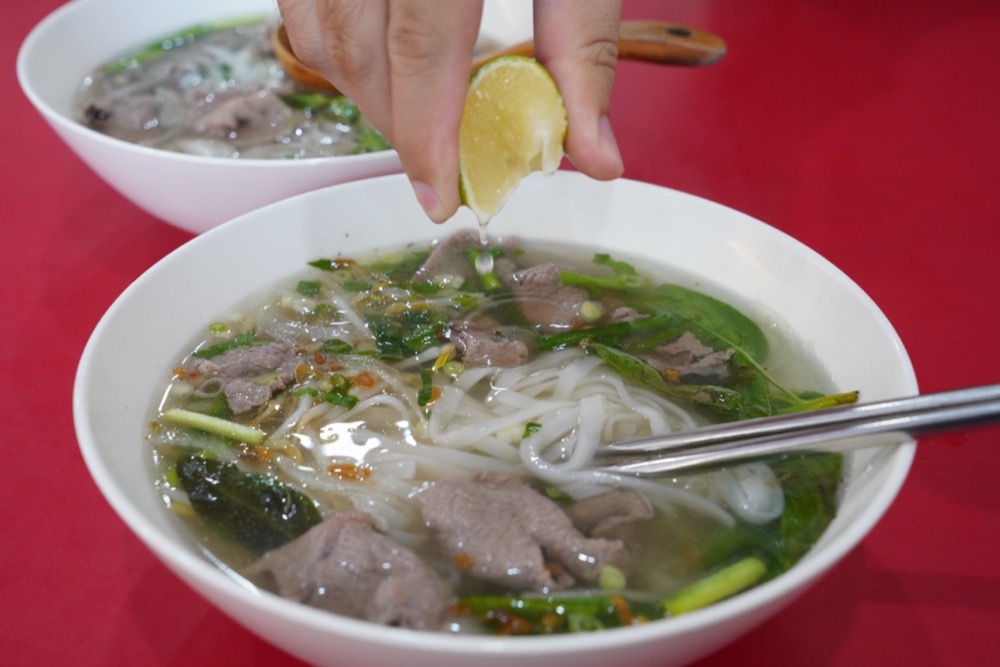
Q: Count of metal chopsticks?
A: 2